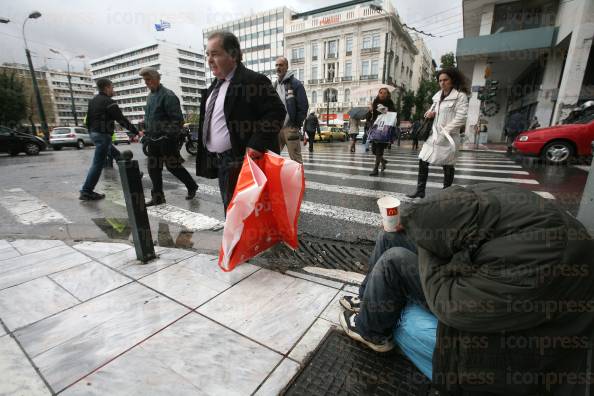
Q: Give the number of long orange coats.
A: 0